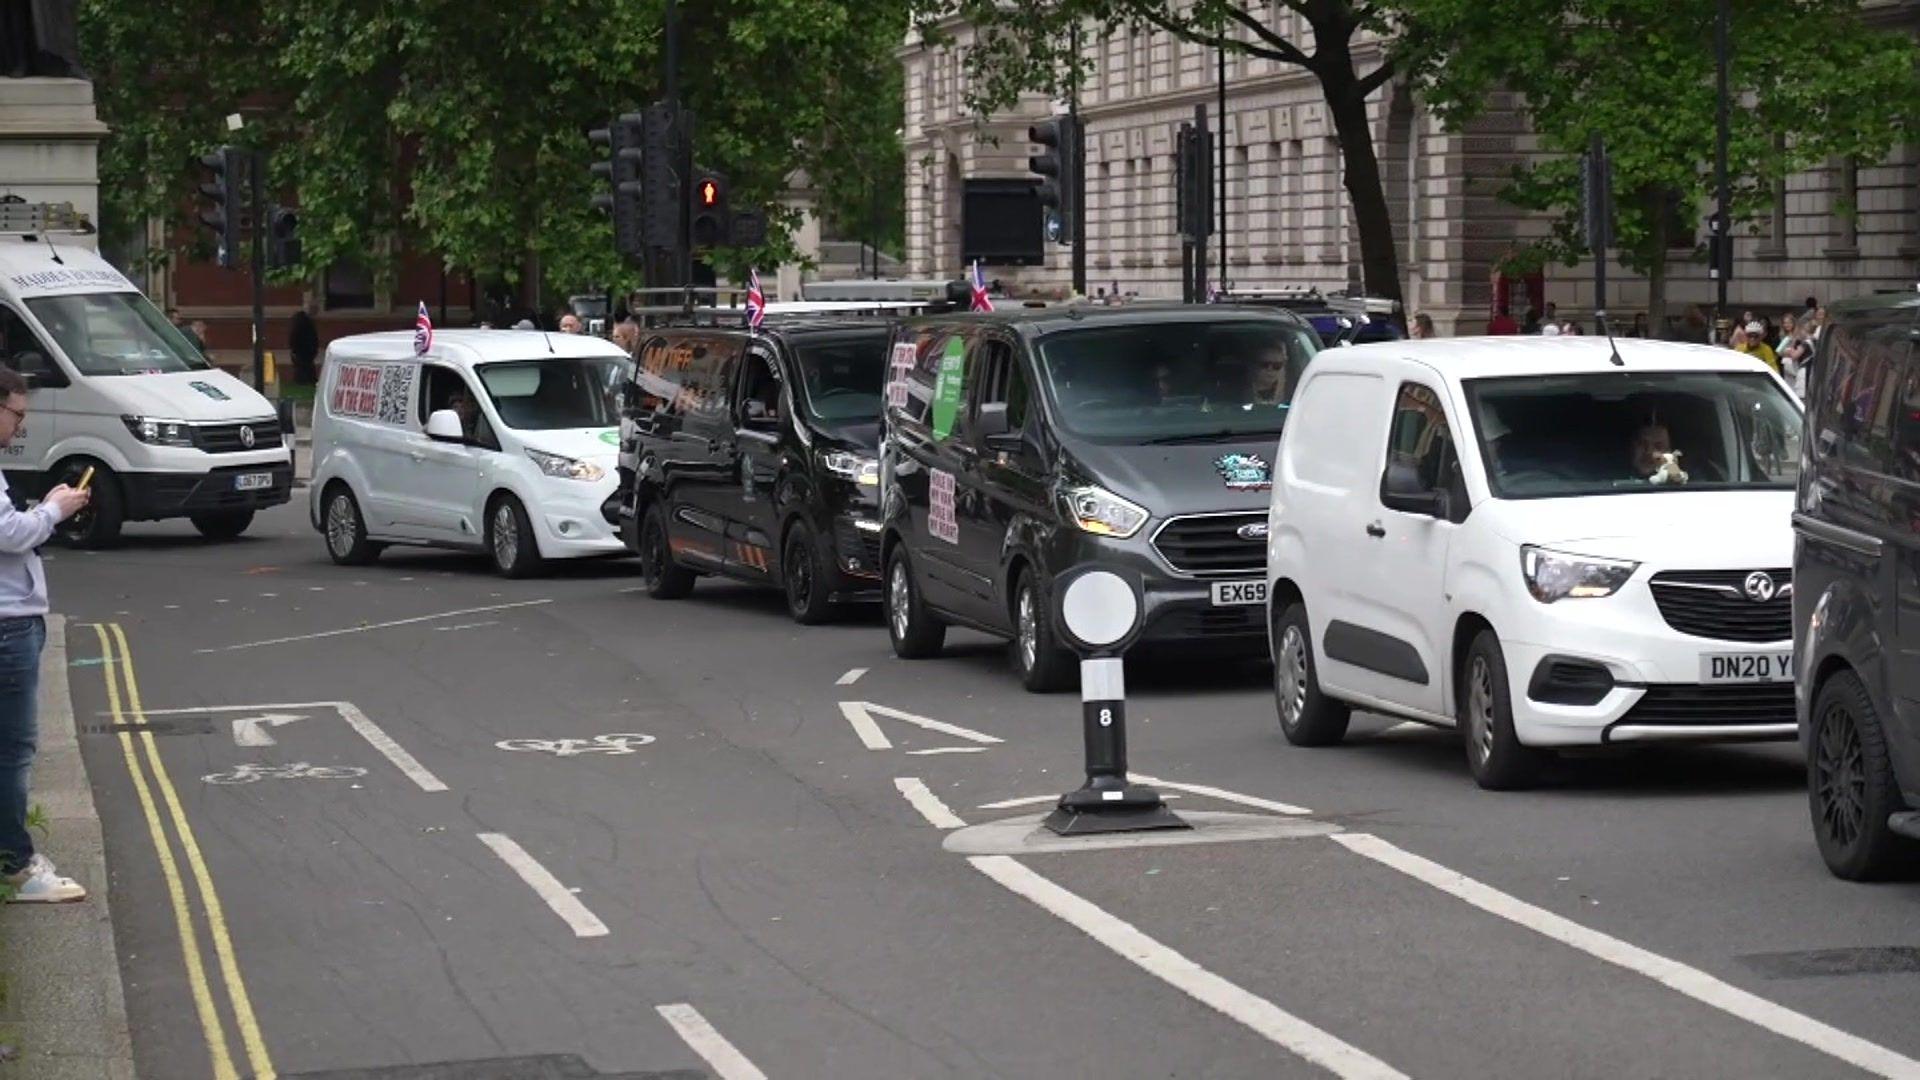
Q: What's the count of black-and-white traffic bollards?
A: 1